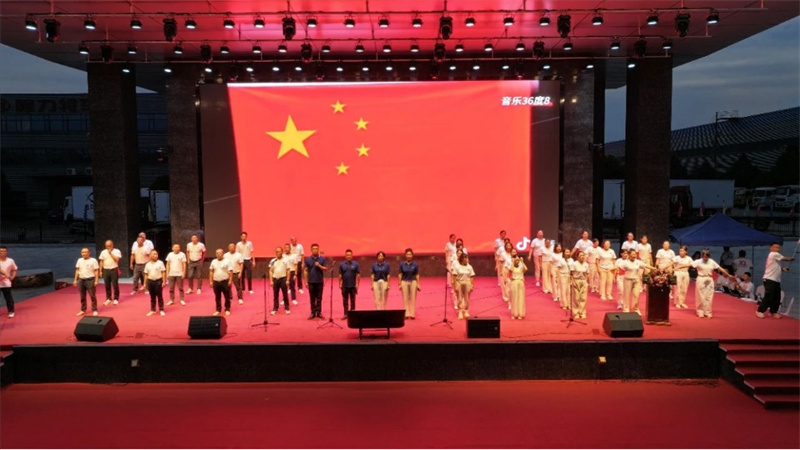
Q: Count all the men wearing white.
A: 15